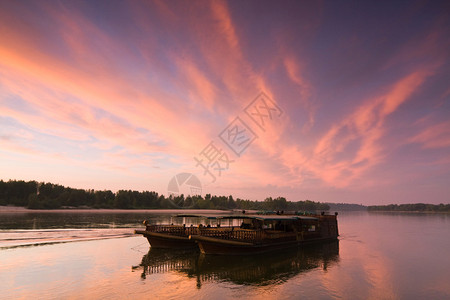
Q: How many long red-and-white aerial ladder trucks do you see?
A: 0